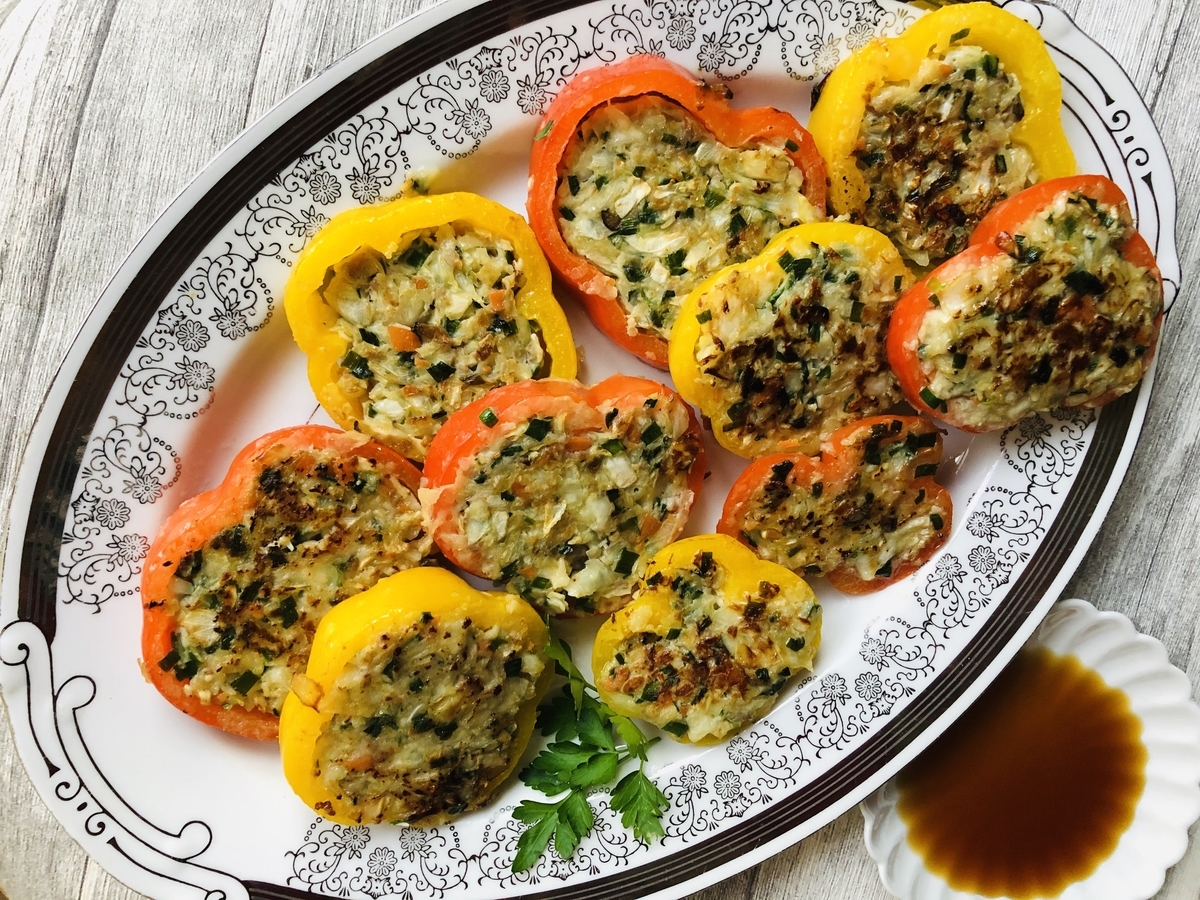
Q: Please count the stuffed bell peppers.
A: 10